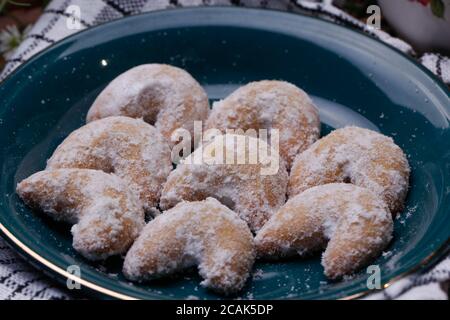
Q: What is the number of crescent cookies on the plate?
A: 8